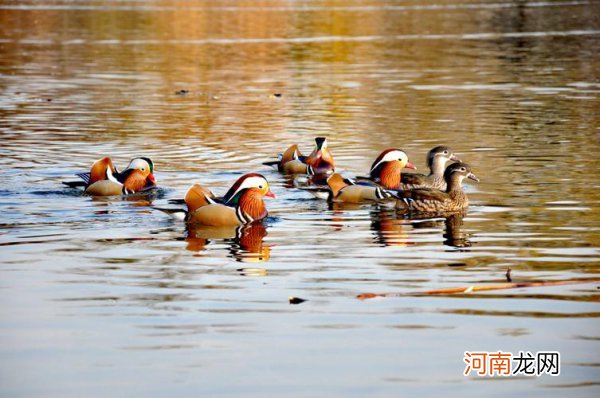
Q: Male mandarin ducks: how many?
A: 4